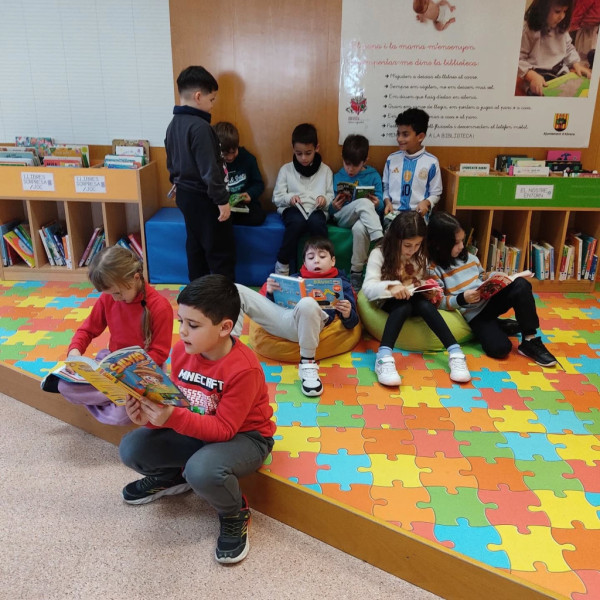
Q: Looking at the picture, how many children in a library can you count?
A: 10